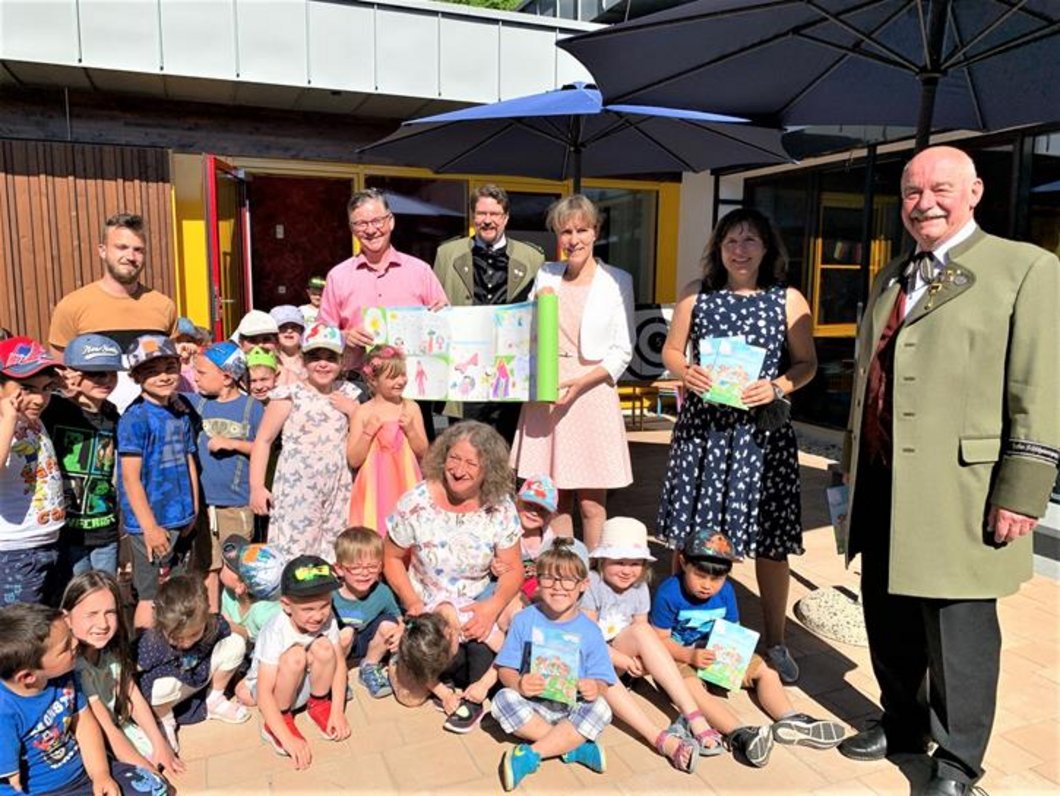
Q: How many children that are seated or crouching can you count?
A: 11